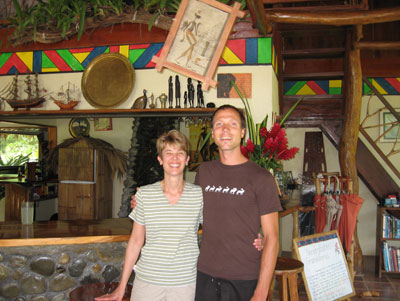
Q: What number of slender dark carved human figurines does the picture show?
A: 5